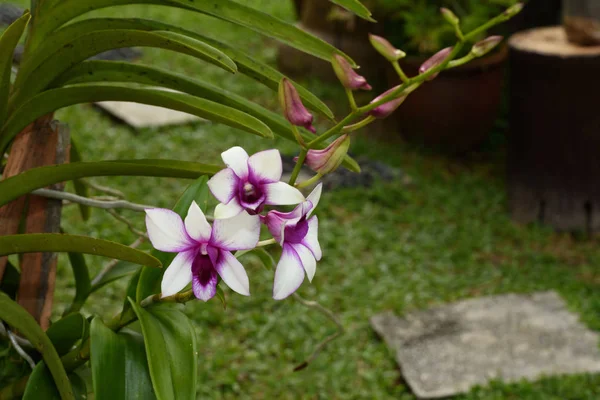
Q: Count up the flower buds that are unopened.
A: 9